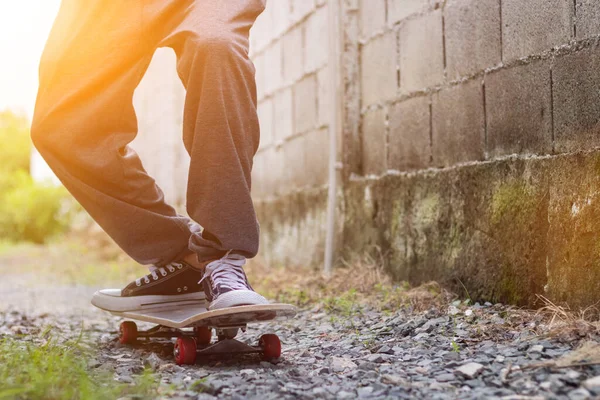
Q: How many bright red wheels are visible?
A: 4